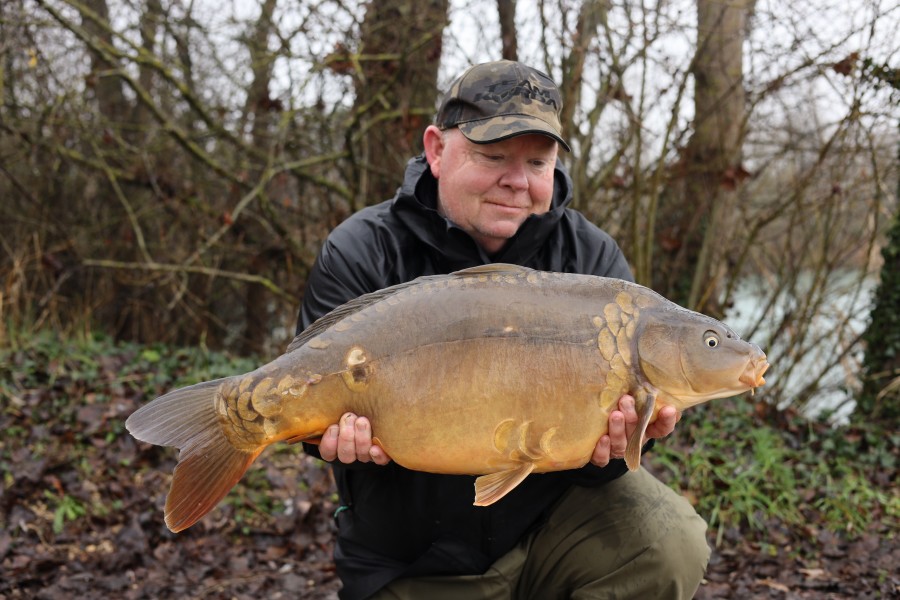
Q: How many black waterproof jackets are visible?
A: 1